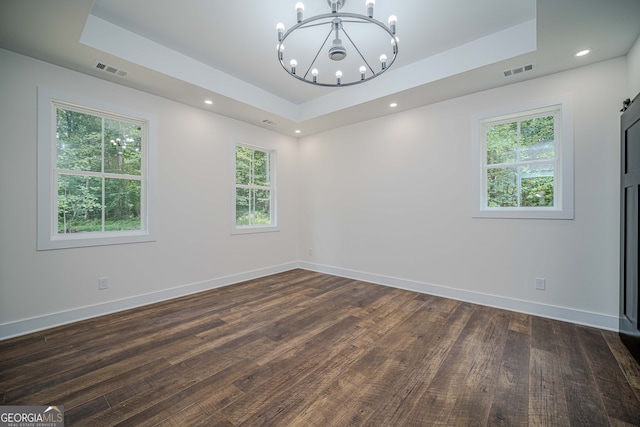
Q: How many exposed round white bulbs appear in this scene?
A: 11